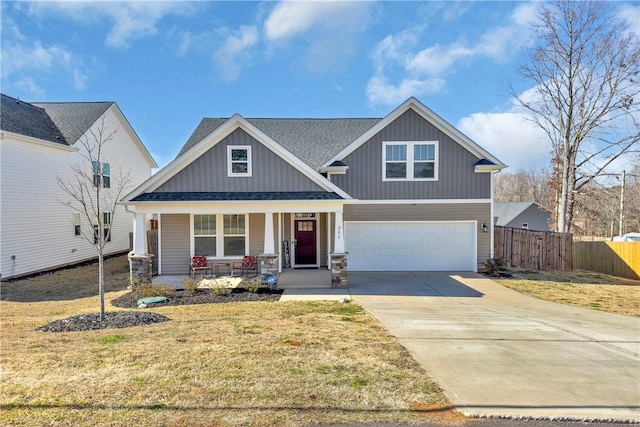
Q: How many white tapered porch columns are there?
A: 3